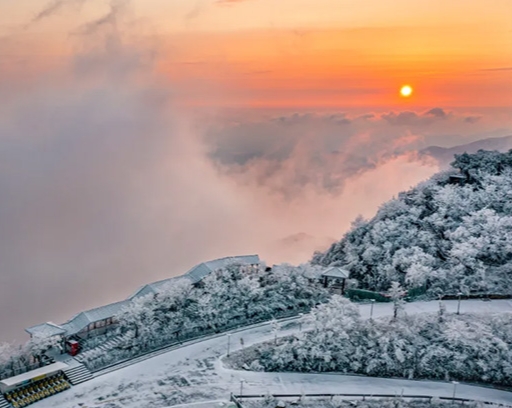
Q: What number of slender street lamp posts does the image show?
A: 6